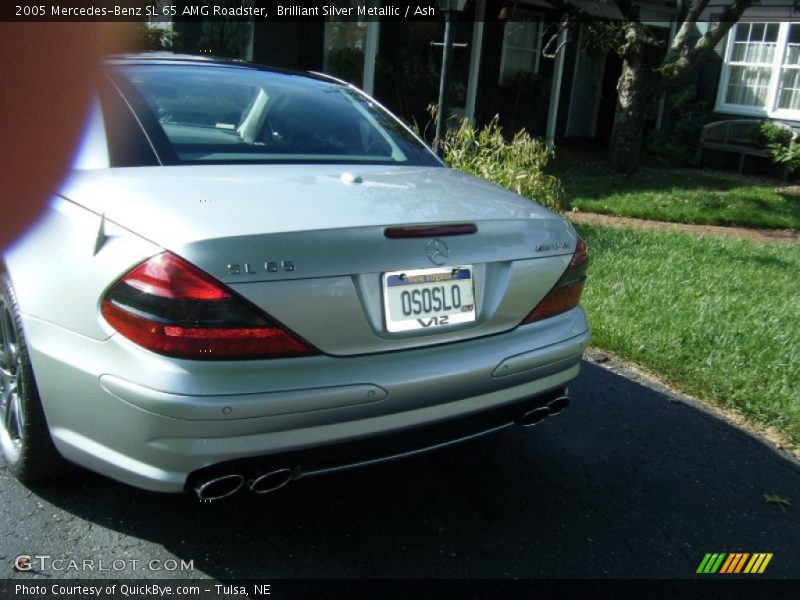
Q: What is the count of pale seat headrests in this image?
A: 1